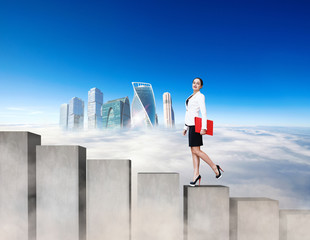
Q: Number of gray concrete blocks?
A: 7